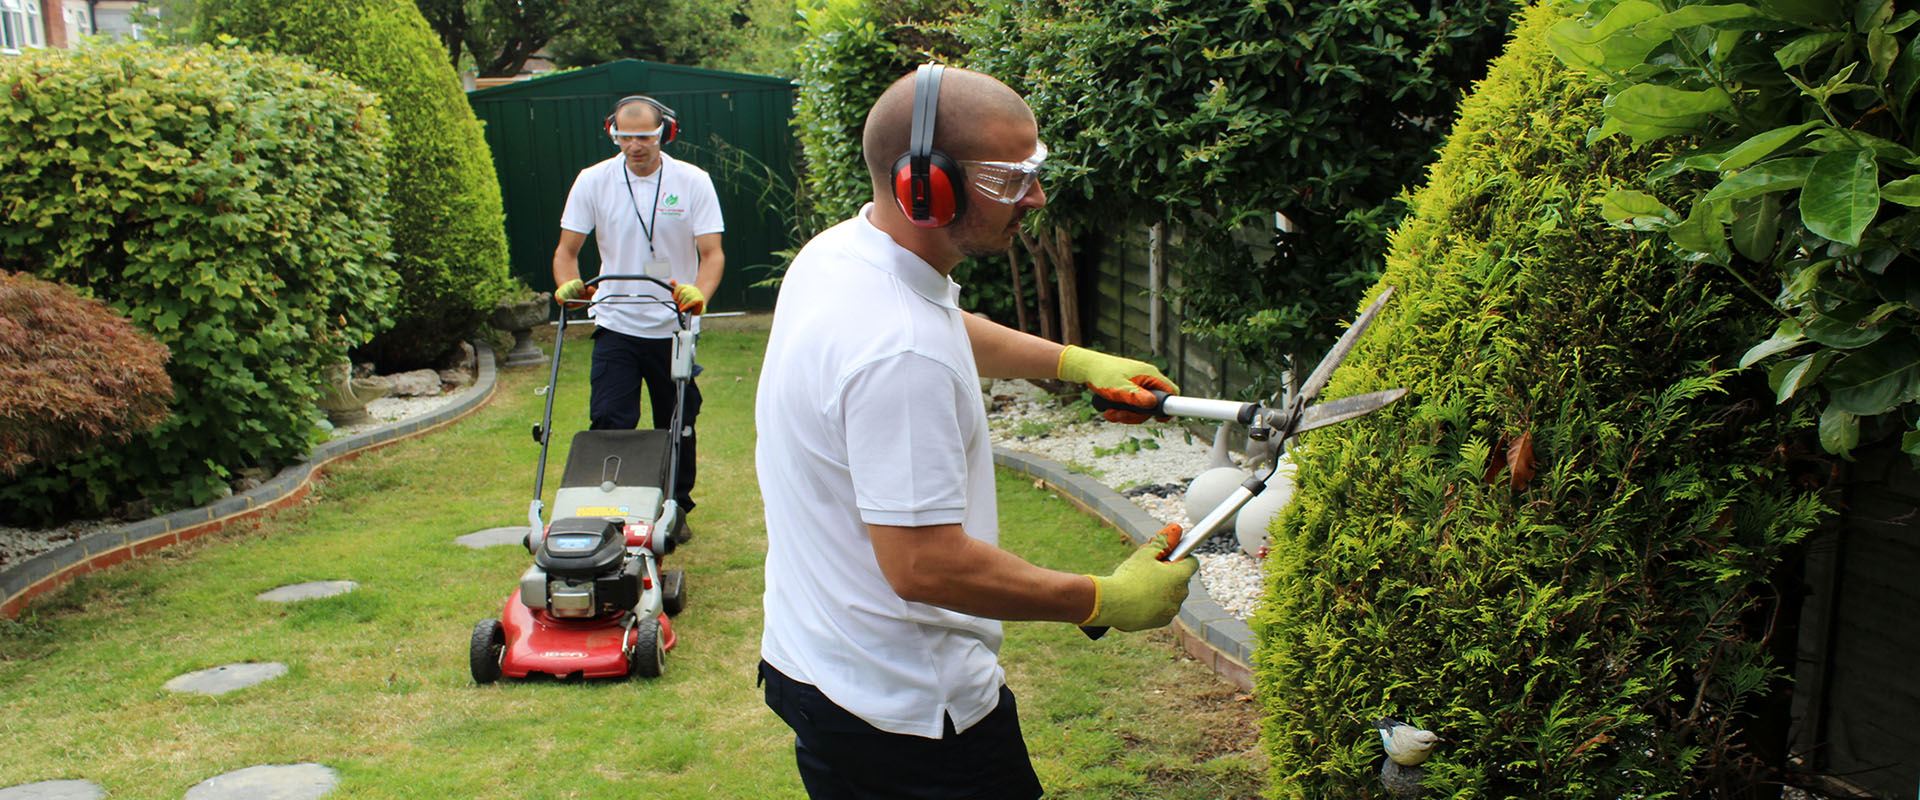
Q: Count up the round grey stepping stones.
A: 5